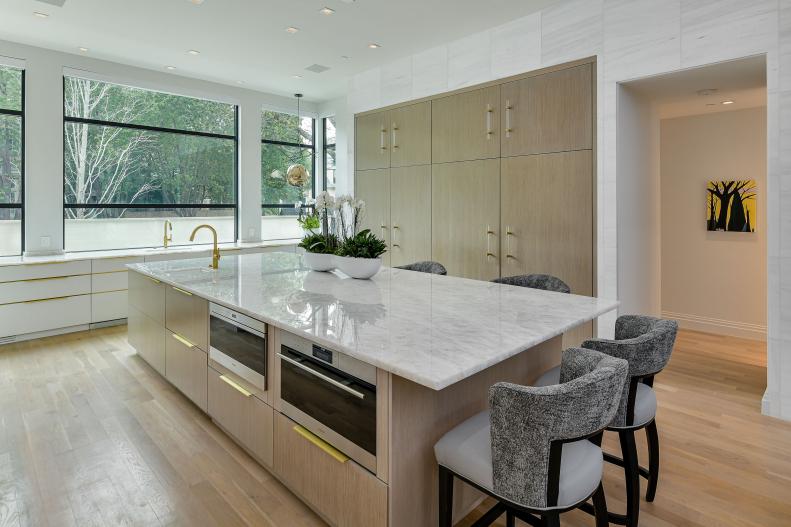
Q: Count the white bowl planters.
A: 2